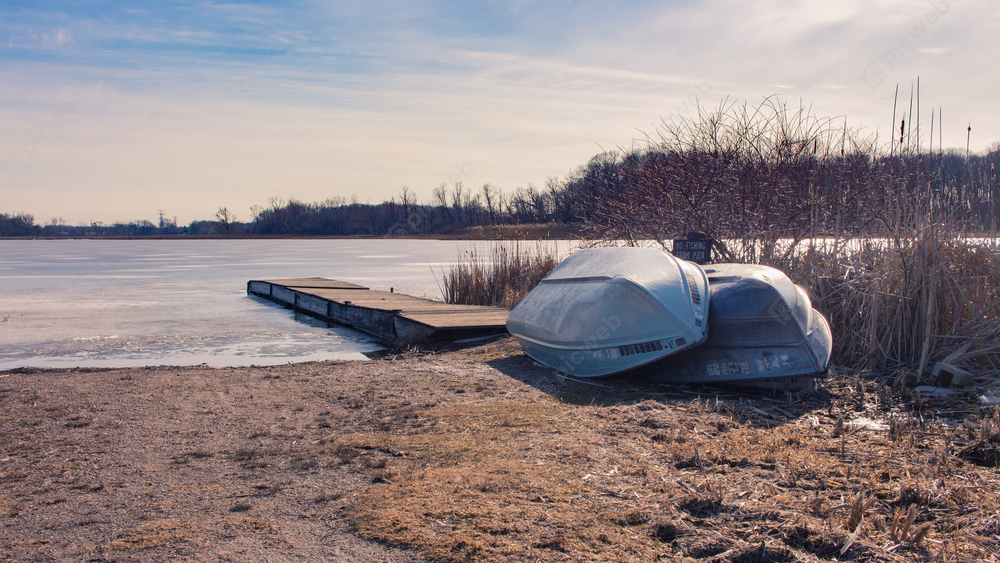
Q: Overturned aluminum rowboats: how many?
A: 2